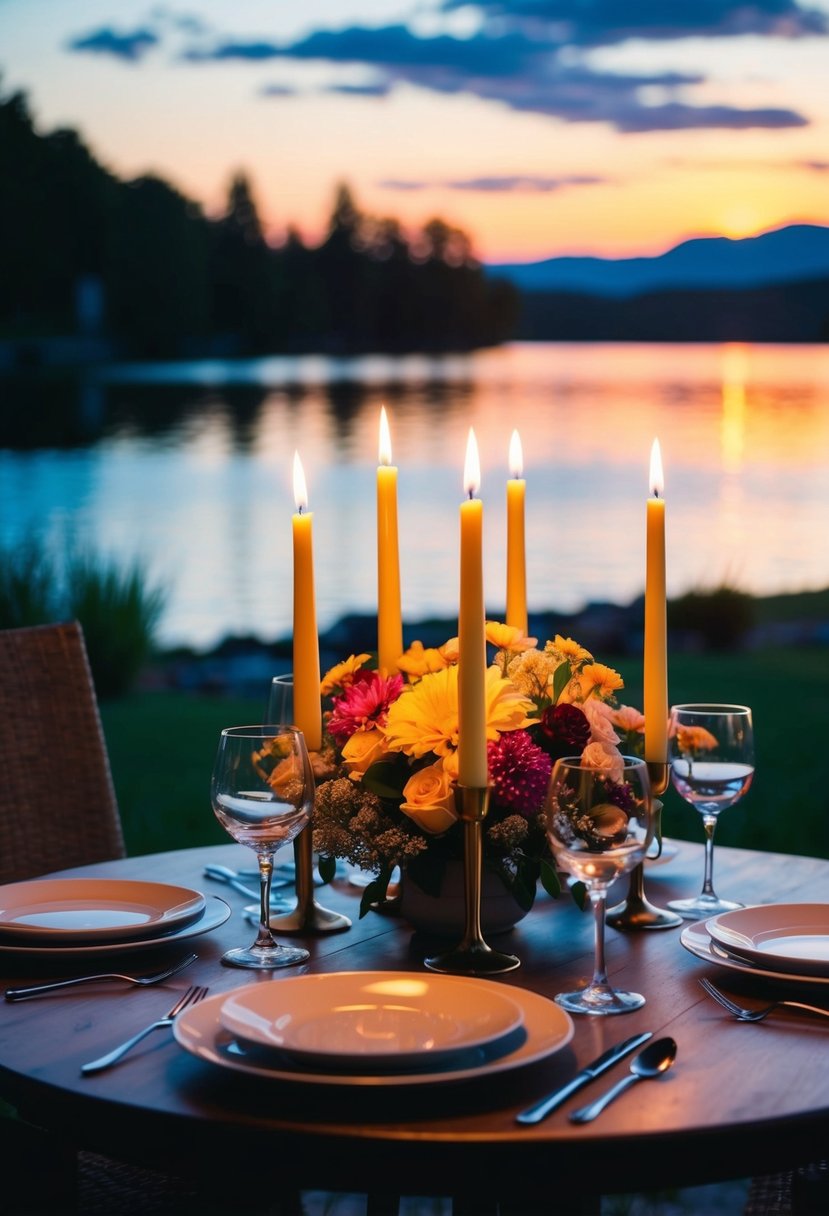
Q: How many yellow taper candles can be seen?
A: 5